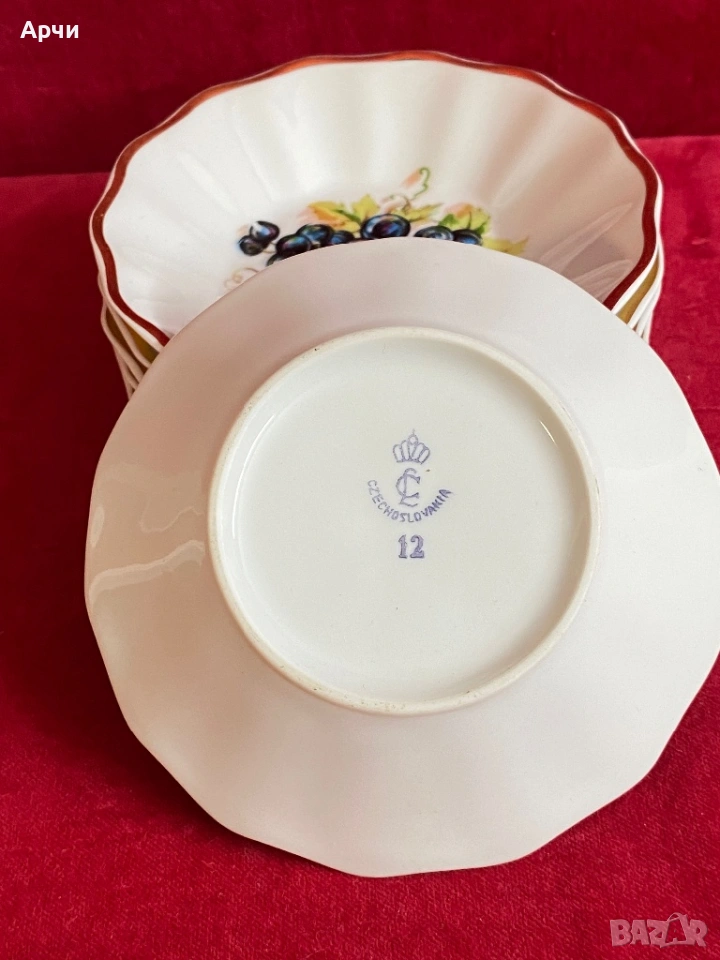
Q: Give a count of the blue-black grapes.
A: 9